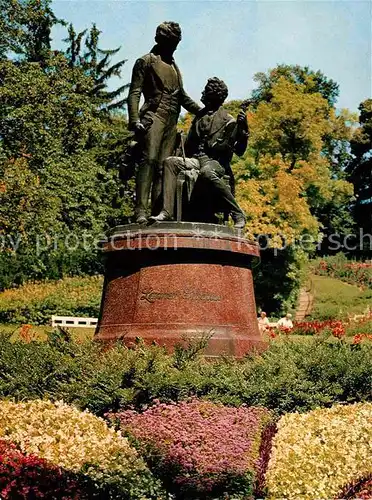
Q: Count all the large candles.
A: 0